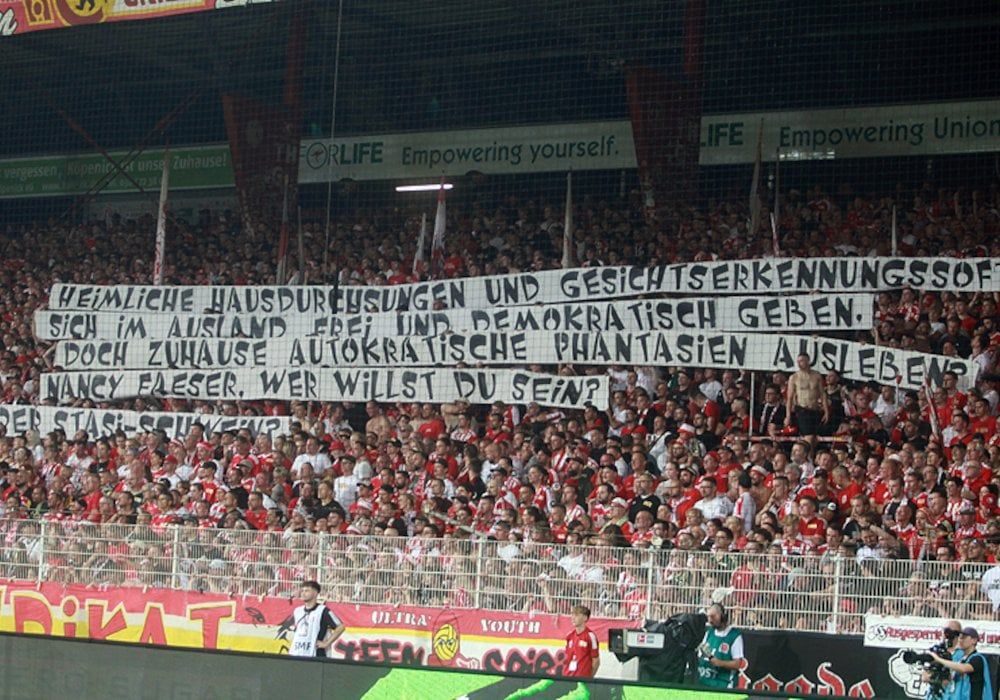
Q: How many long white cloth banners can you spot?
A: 5